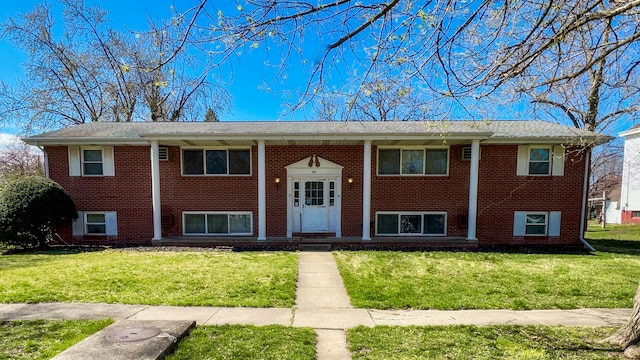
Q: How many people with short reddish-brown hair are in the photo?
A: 0